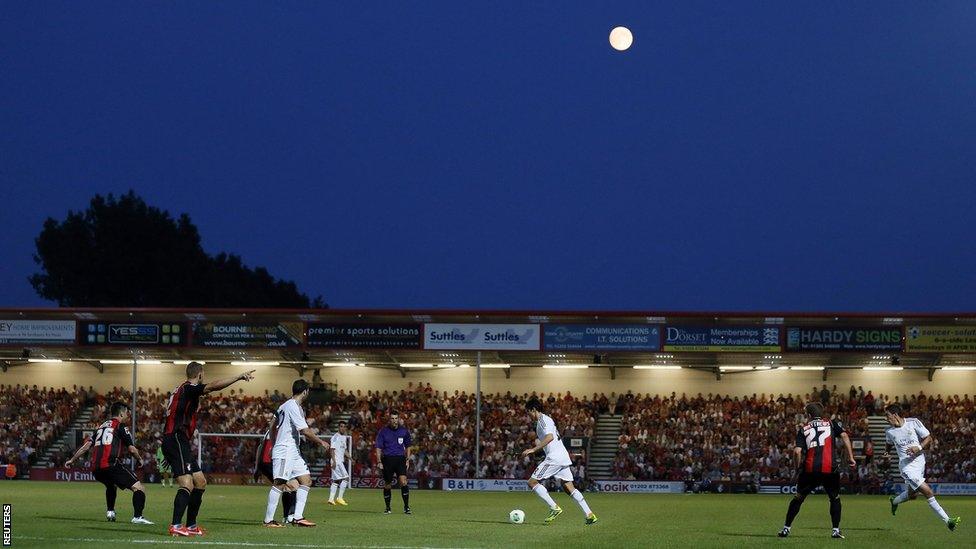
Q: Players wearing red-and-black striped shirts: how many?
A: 4